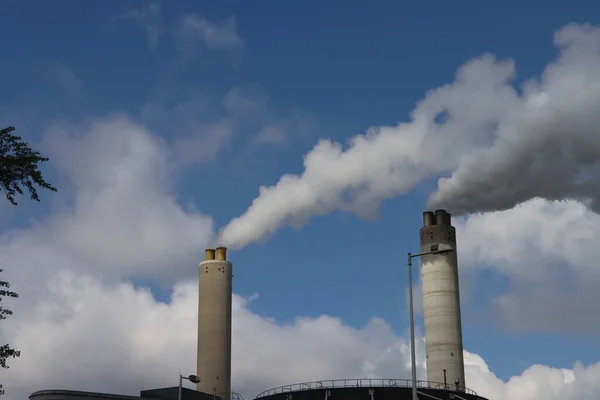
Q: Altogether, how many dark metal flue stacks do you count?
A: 3